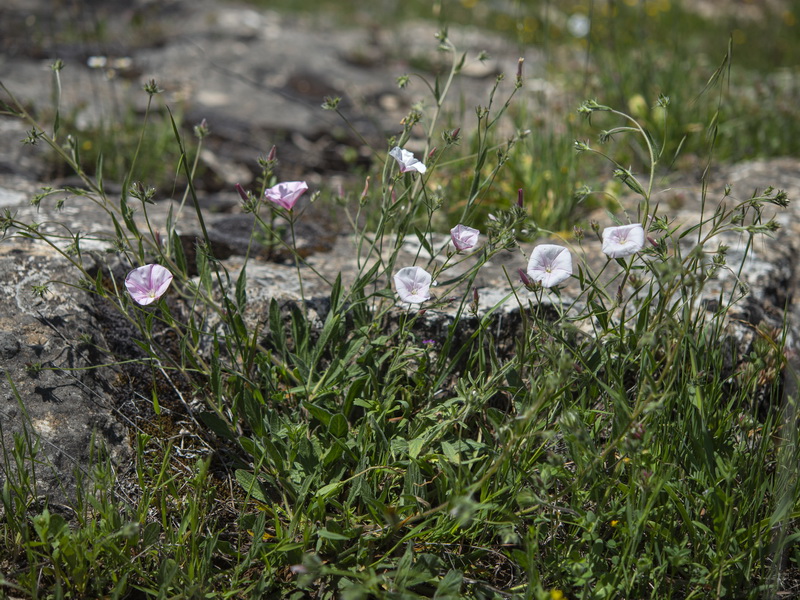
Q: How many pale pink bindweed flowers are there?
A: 7